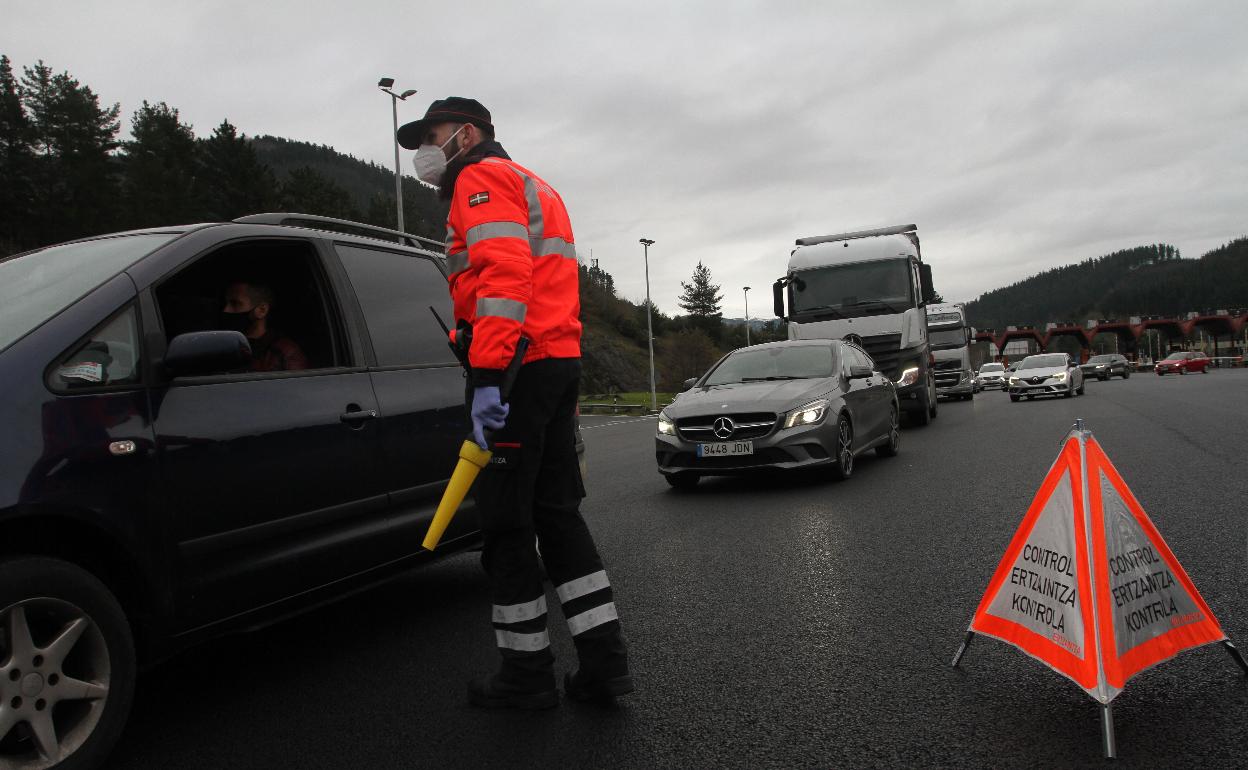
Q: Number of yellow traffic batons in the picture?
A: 1